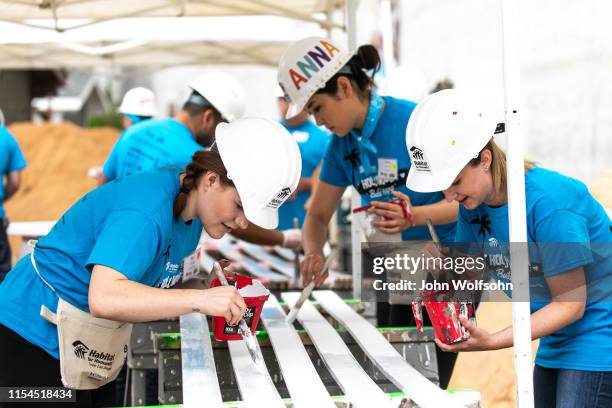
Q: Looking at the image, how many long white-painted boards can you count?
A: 5